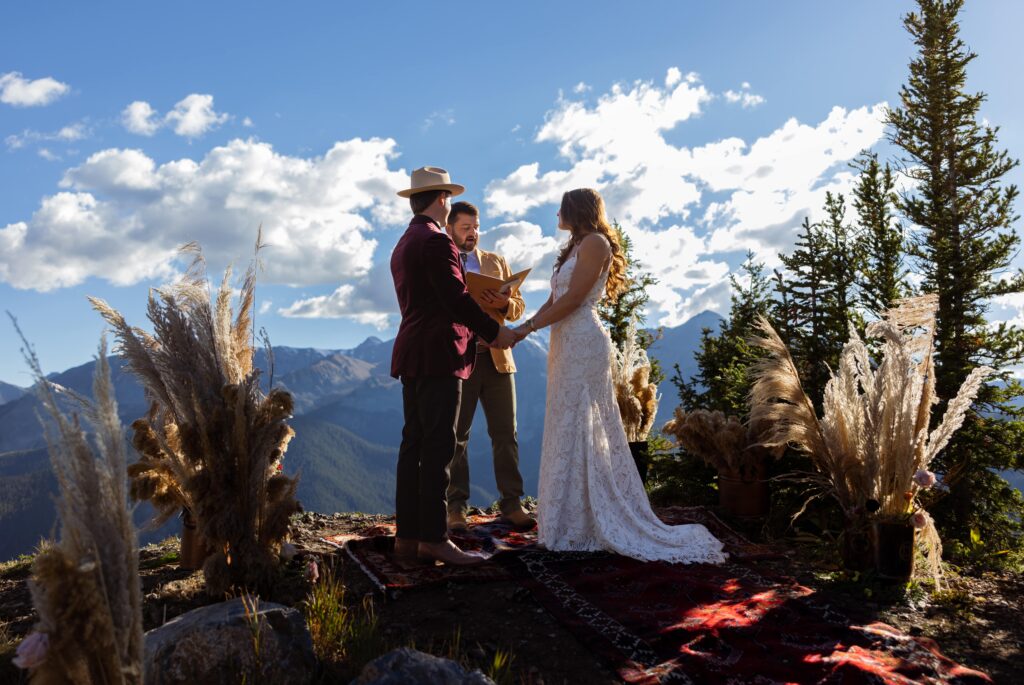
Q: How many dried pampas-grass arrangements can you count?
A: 5